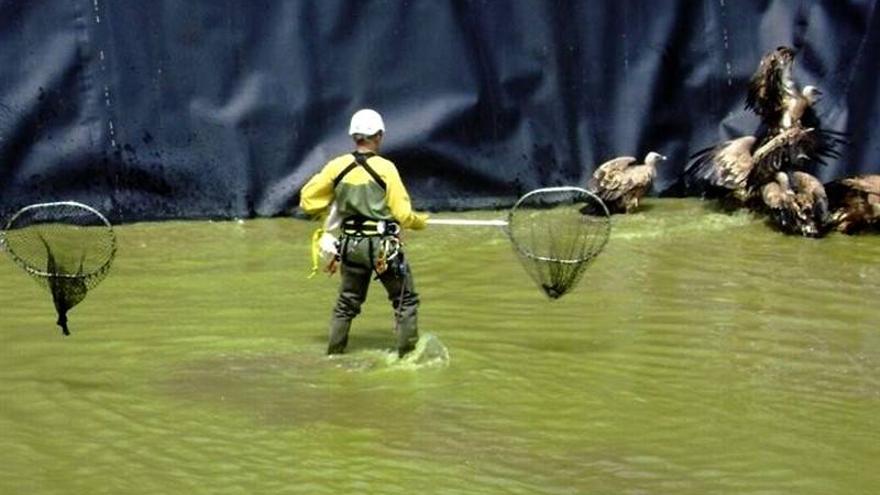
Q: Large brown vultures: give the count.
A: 5